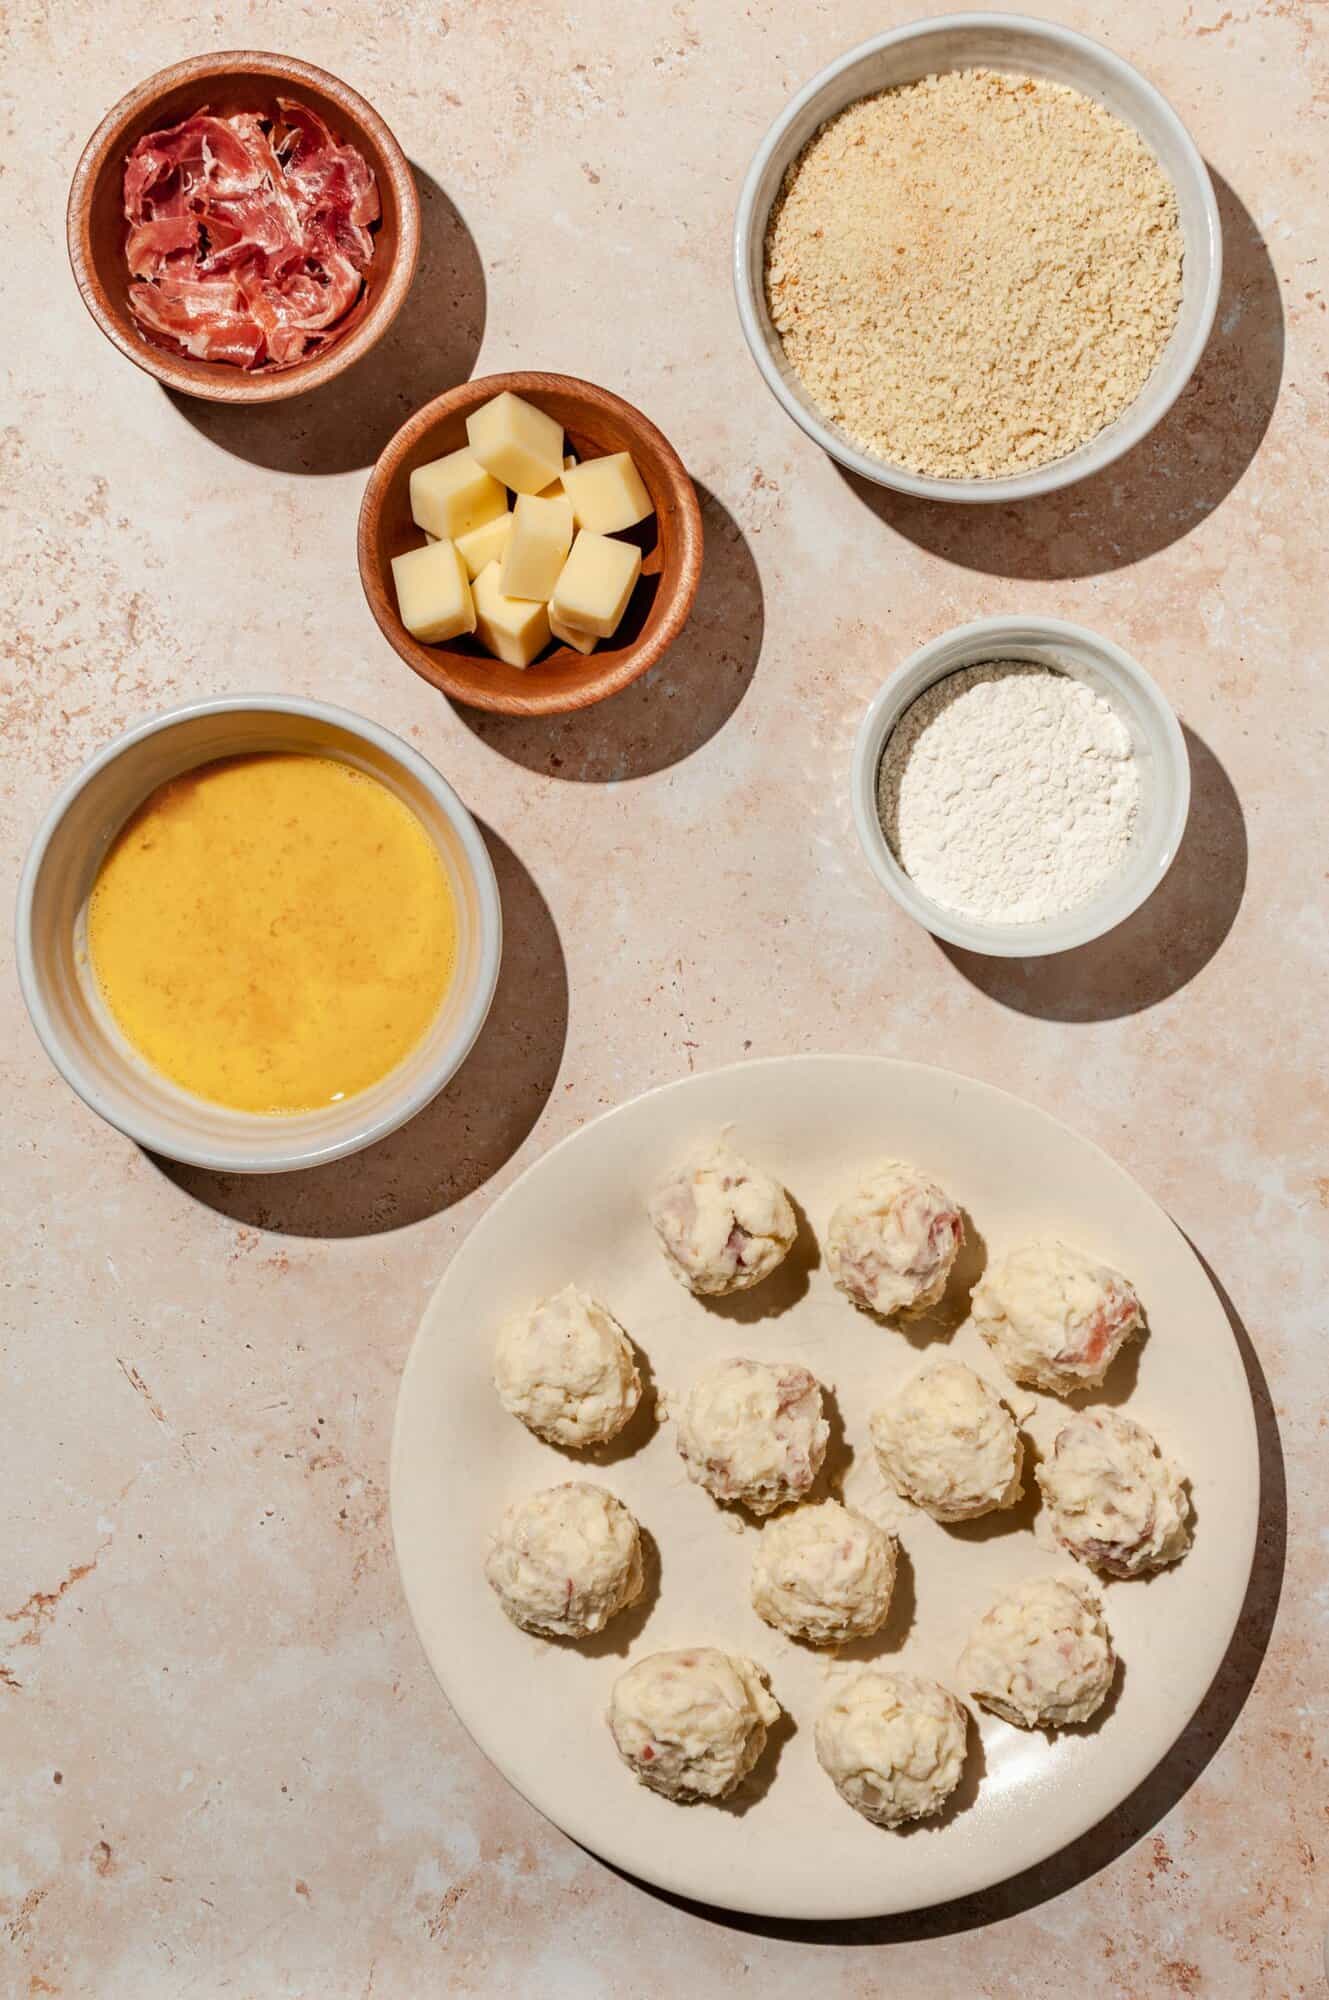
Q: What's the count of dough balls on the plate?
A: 12